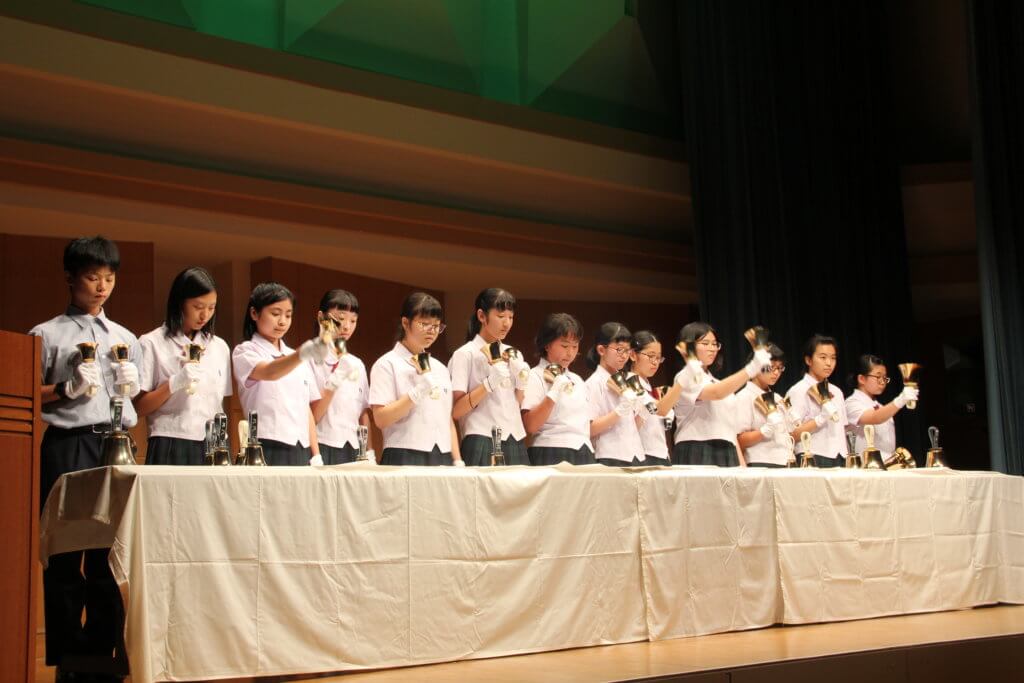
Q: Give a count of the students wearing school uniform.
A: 13